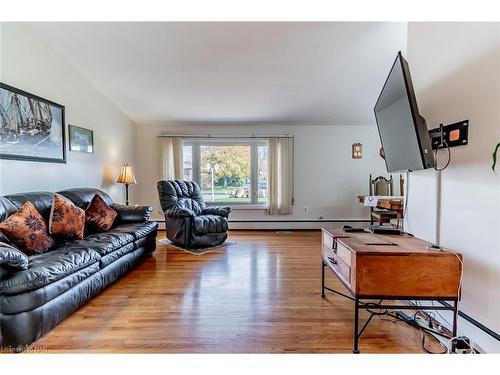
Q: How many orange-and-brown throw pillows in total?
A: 3